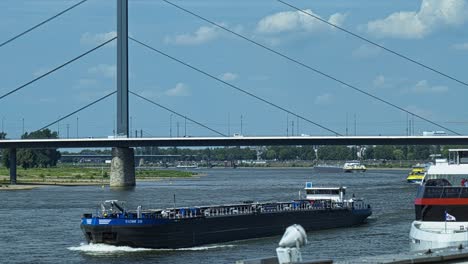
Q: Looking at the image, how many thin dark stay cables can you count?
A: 7